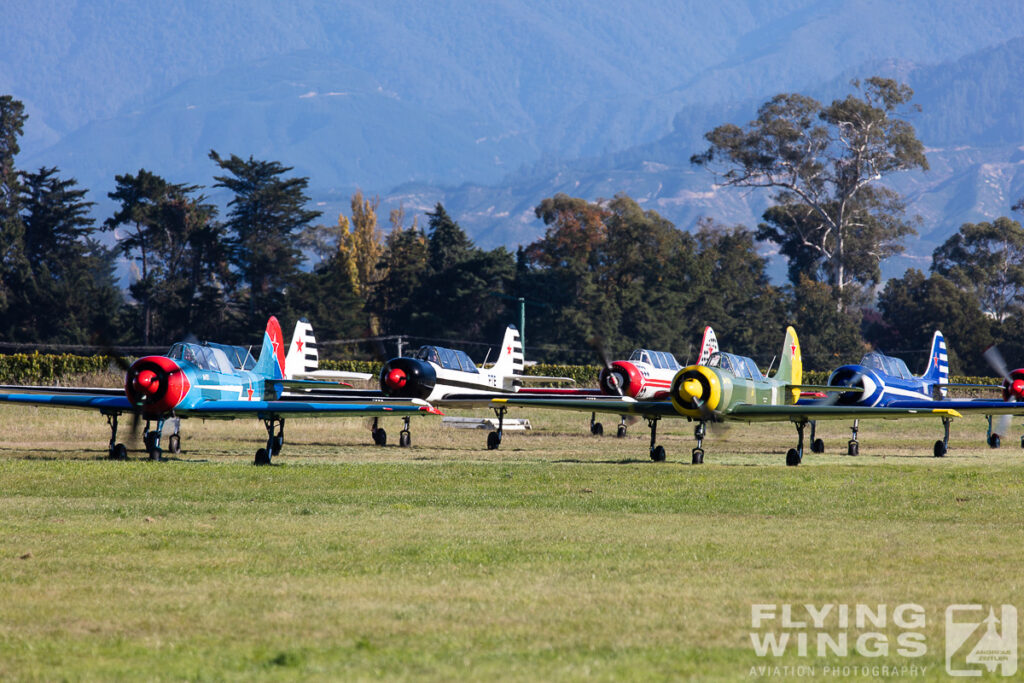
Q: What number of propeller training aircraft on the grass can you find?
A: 7